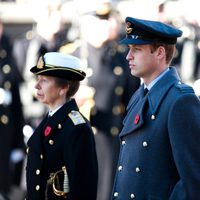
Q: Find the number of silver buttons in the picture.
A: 7